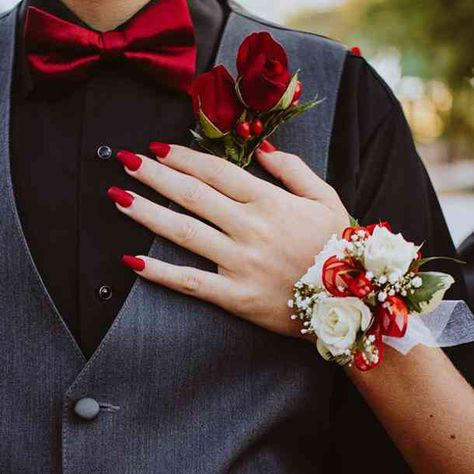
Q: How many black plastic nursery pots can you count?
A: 0